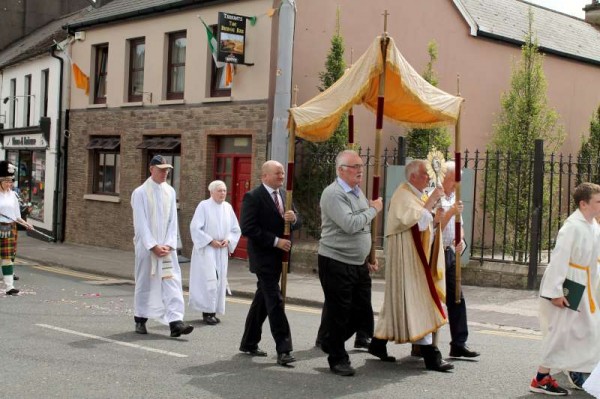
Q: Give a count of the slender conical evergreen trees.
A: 4